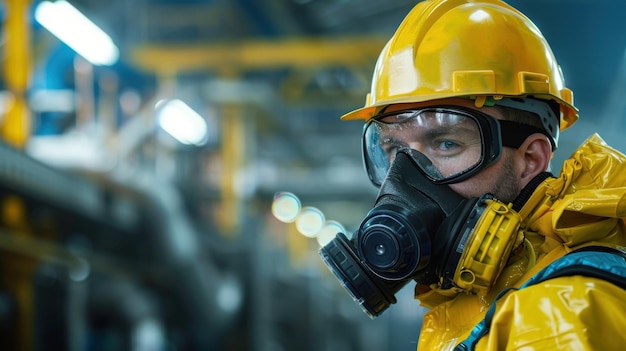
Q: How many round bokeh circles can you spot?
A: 3